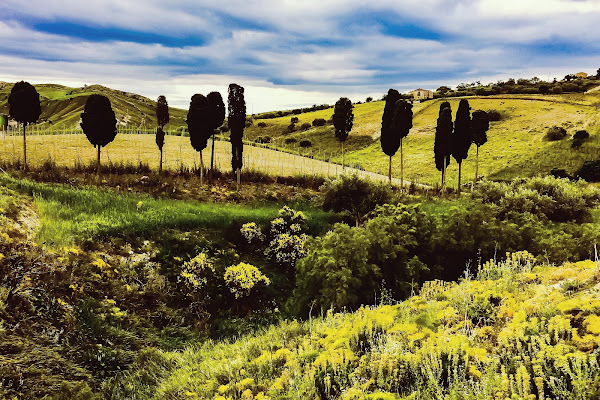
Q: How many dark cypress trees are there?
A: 12